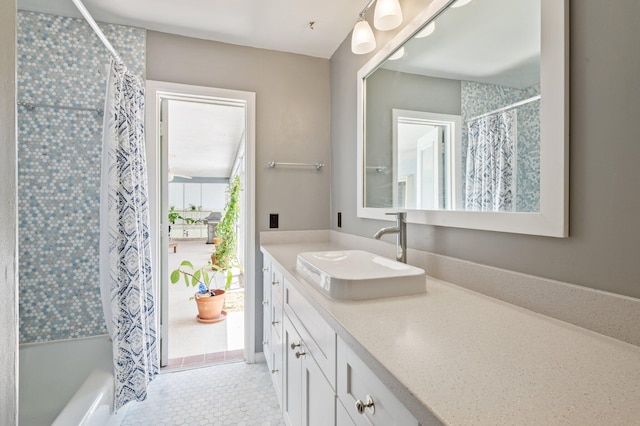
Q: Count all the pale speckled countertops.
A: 1